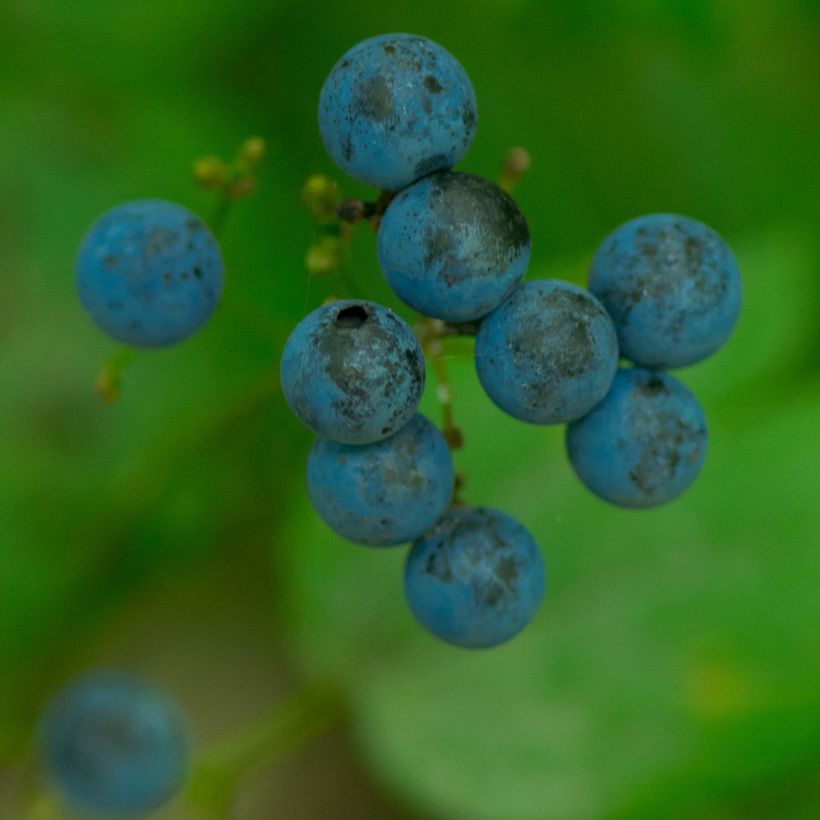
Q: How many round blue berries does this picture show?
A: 10